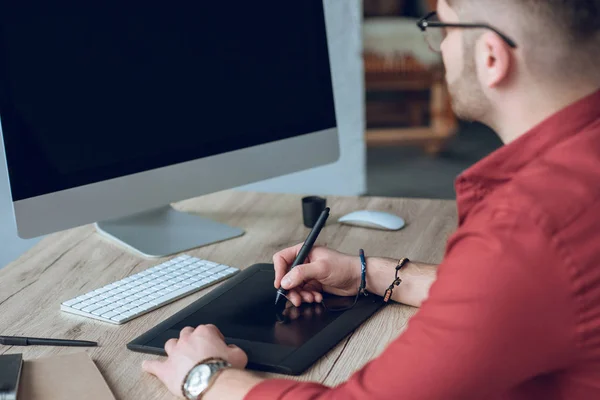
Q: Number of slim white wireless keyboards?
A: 1